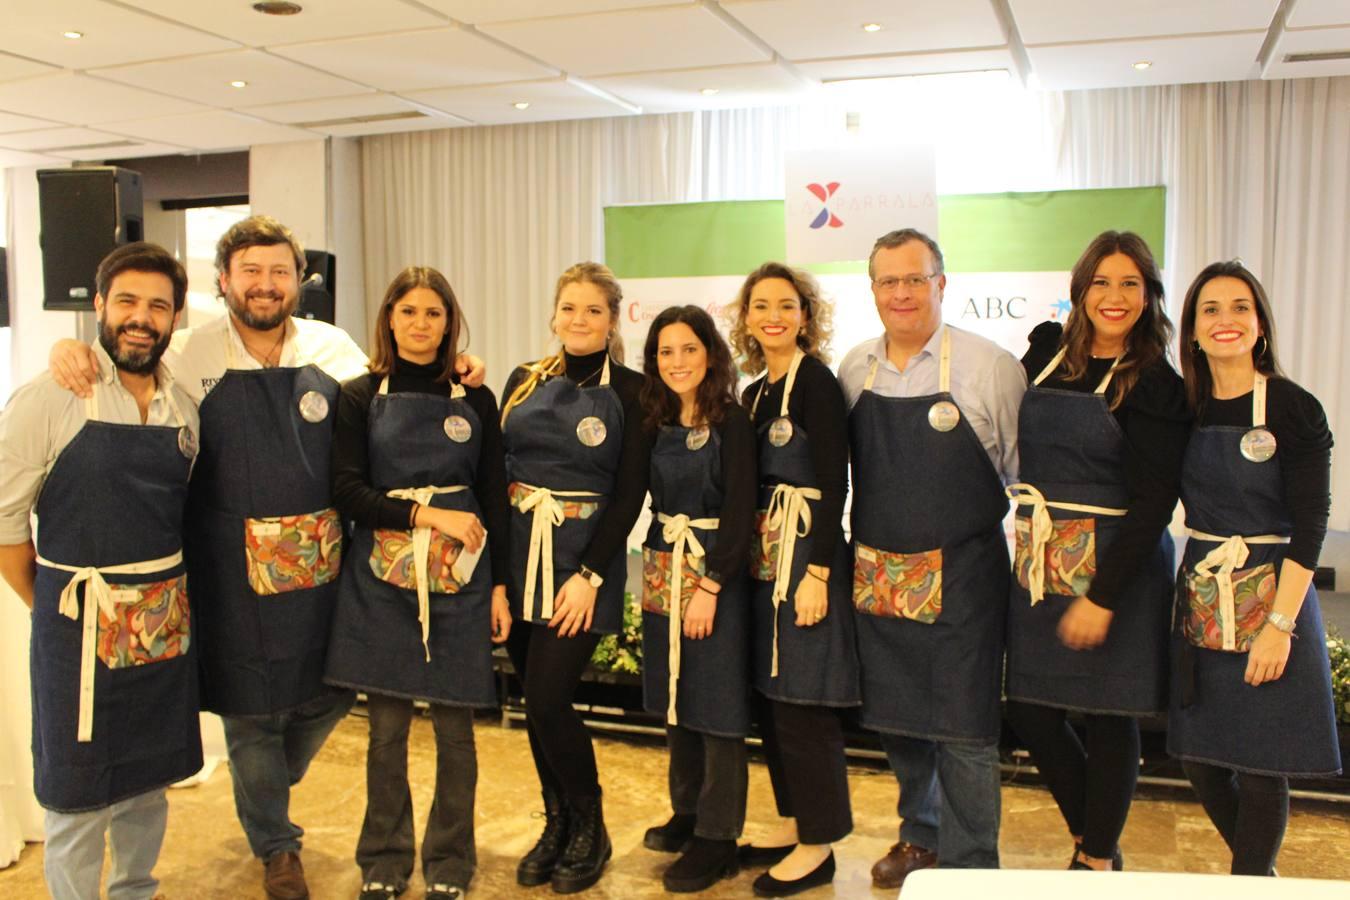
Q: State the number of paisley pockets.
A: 9